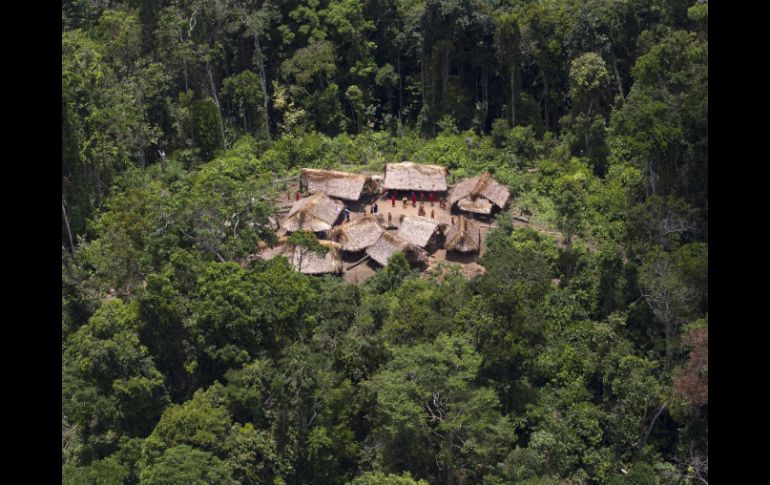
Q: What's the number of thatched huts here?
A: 9